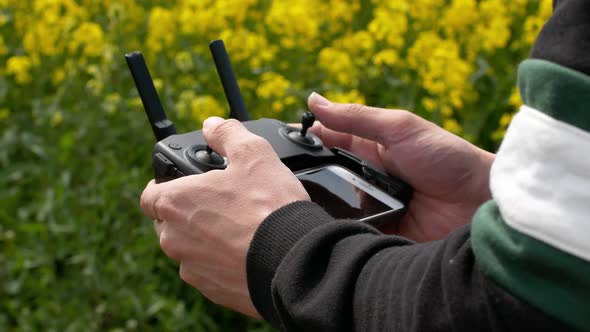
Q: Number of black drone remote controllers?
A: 1